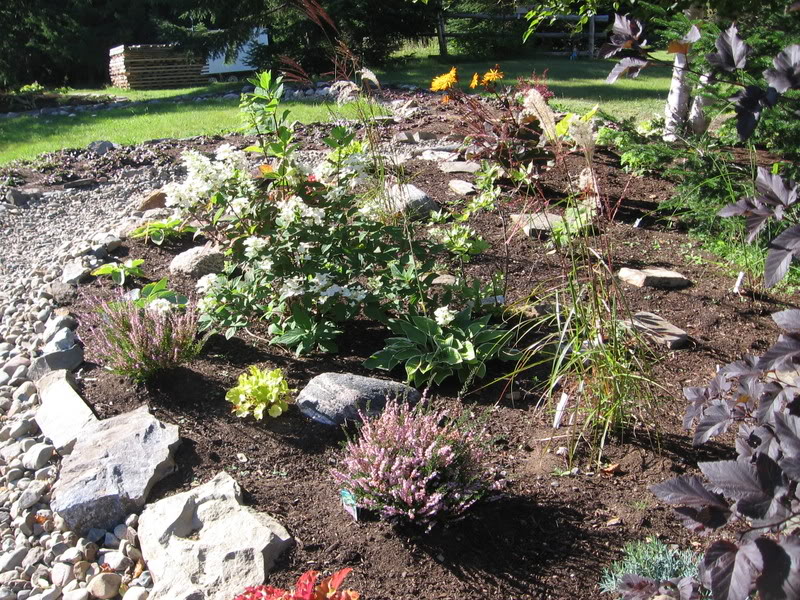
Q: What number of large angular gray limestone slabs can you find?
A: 3